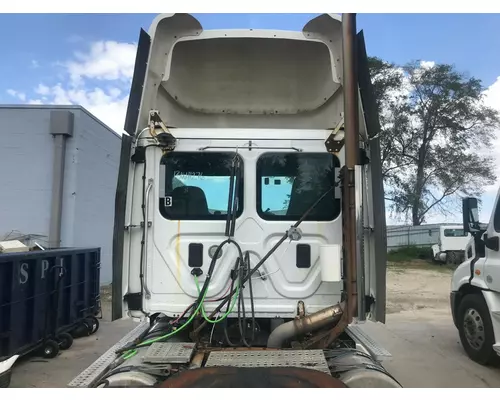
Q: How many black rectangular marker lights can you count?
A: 2